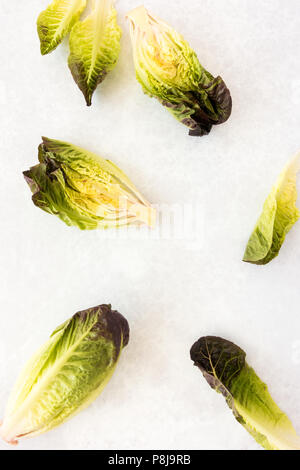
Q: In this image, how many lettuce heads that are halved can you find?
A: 2